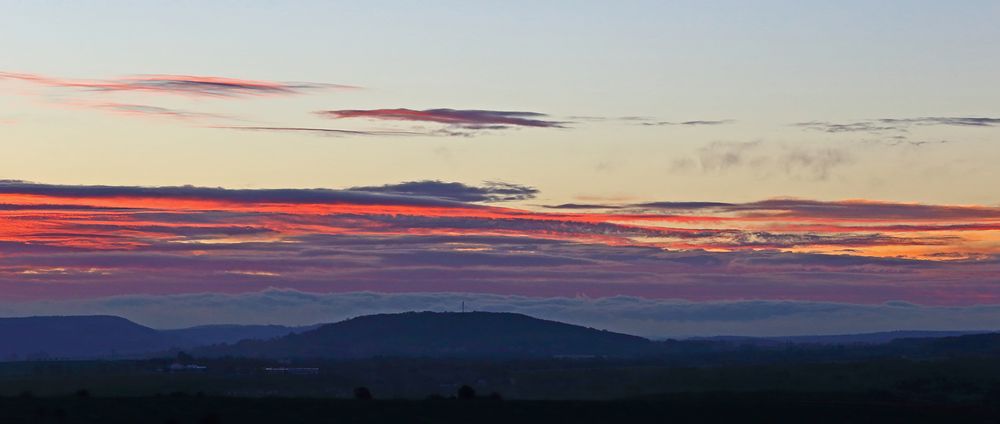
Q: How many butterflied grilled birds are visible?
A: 0